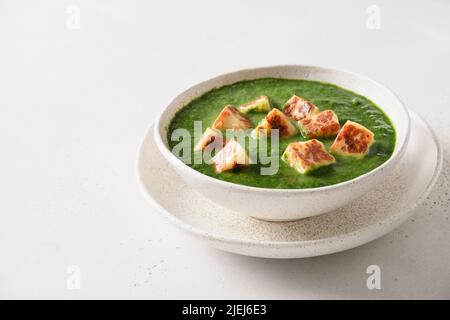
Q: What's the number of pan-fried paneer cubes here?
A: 9